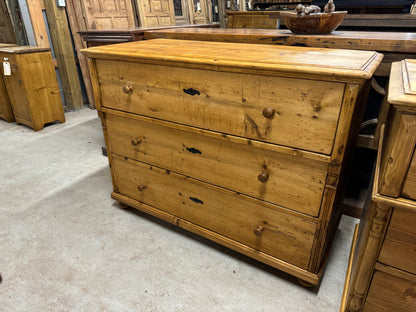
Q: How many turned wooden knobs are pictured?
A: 6